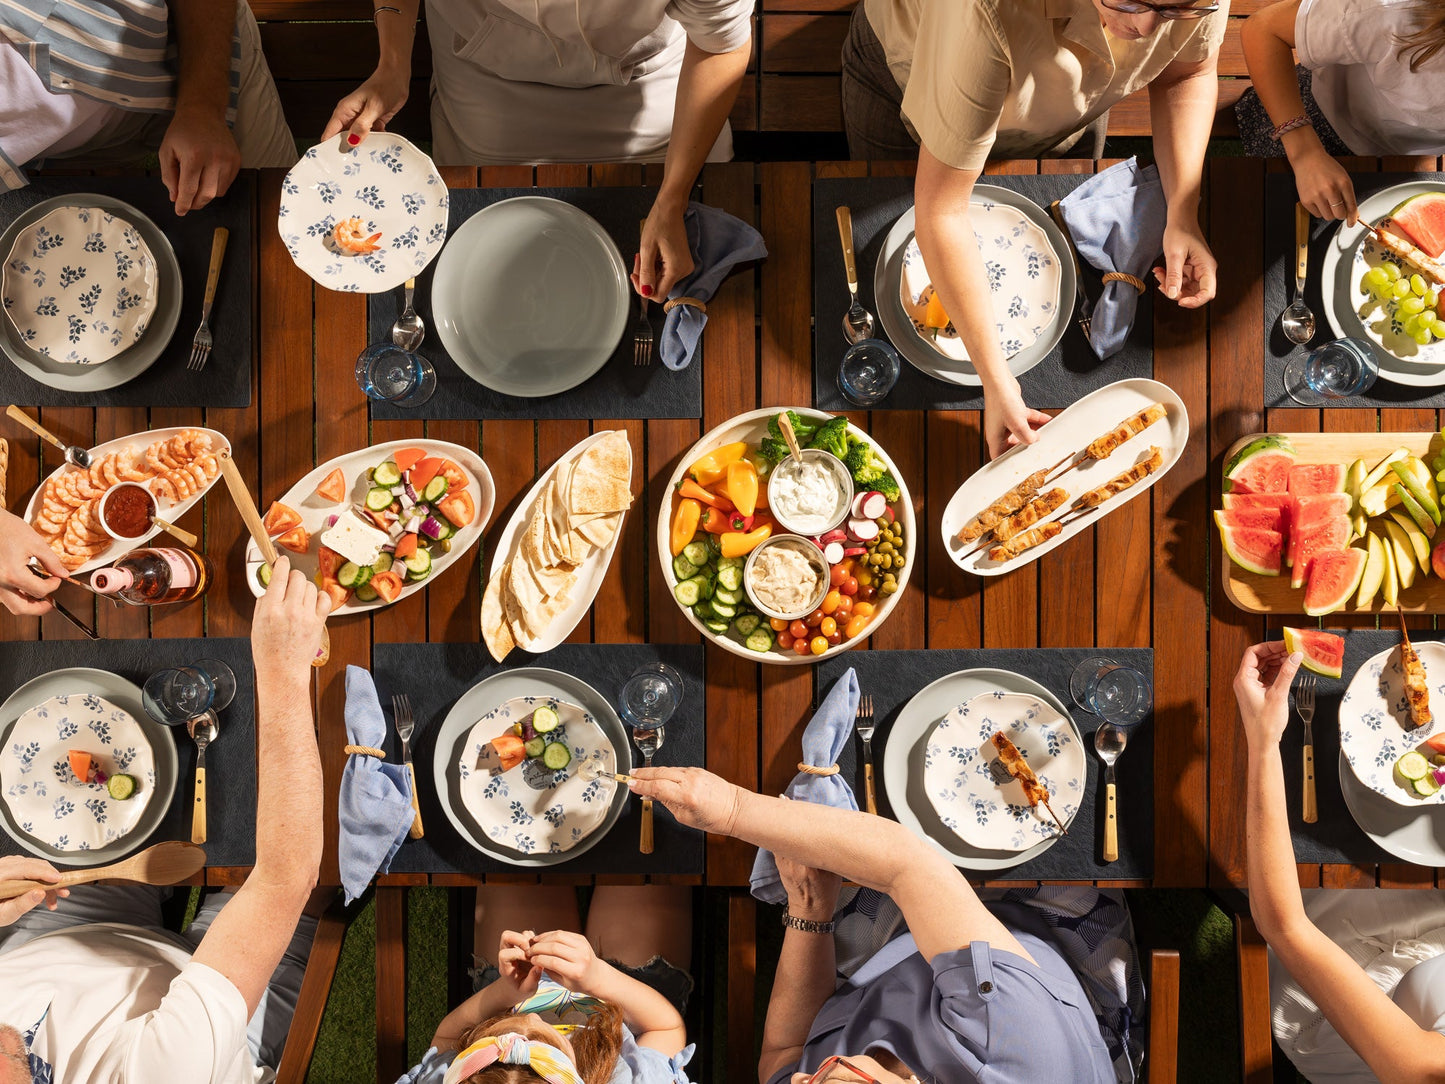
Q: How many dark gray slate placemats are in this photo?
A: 8